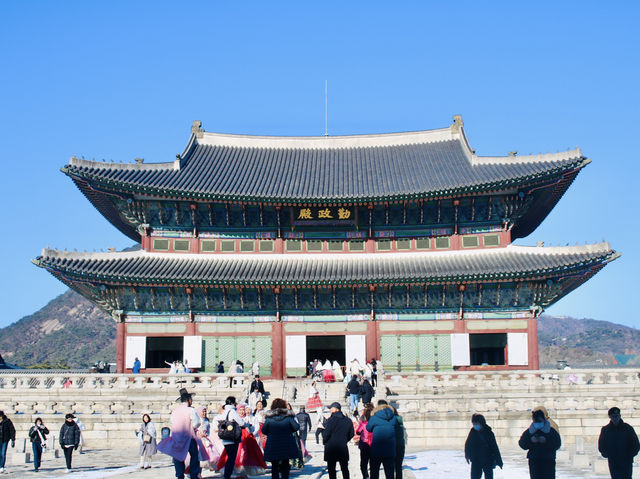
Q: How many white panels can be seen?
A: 6